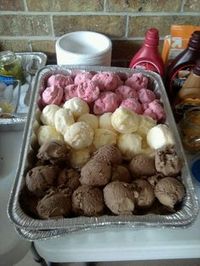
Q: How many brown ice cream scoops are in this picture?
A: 13